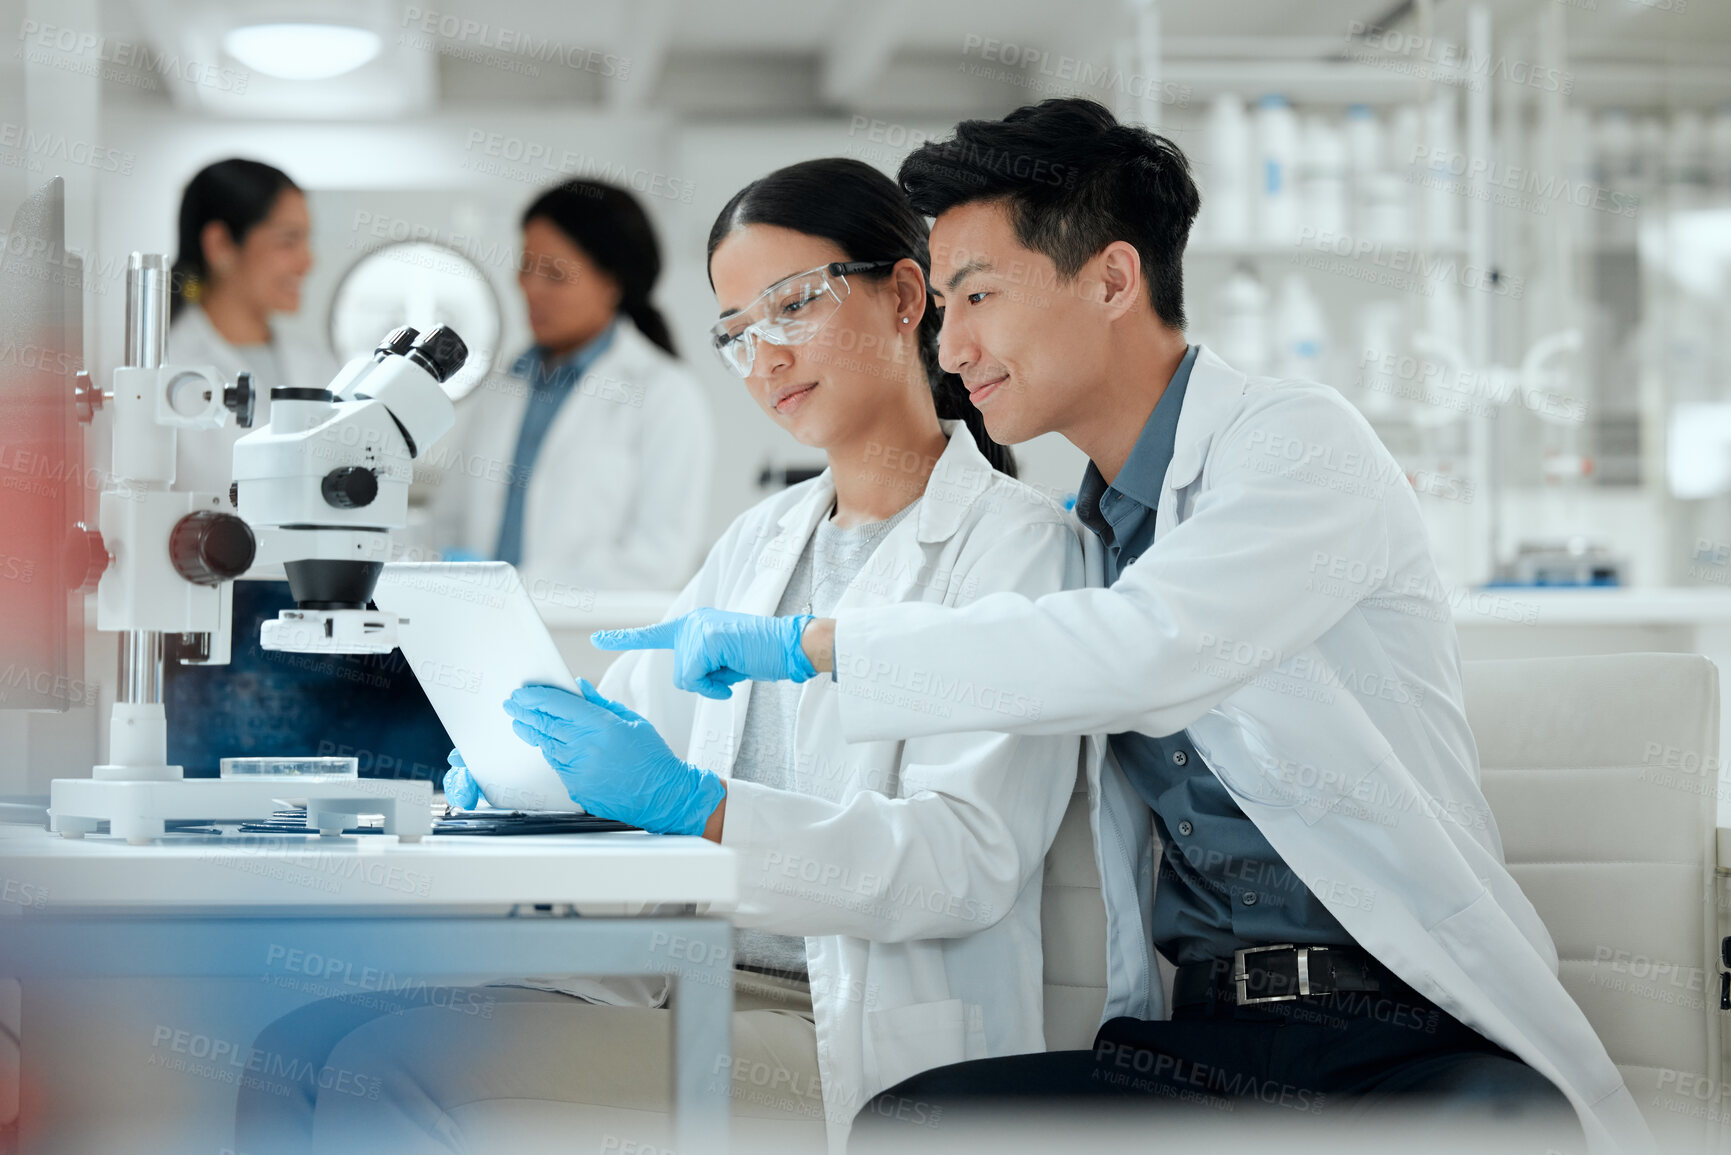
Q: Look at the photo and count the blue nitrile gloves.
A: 3